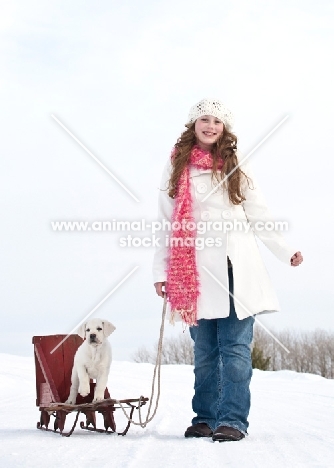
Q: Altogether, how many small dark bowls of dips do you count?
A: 0